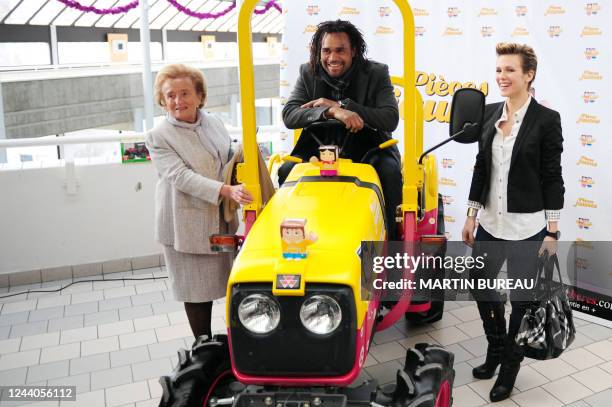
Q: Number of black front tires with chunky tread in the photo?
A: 2